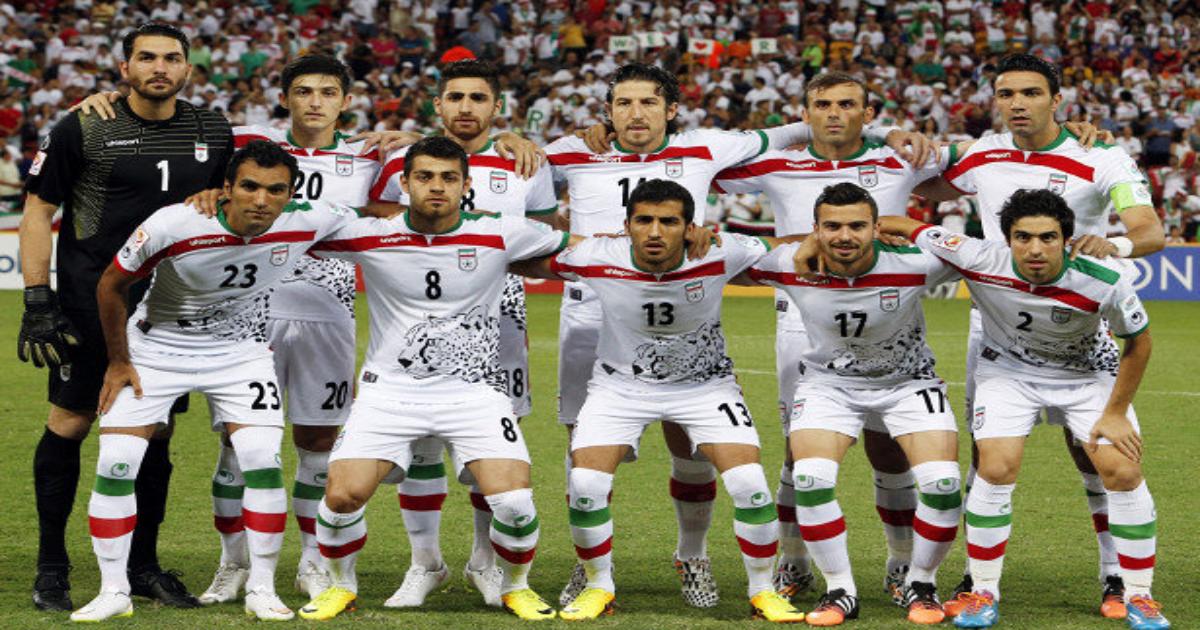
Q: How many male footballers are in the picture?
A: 11